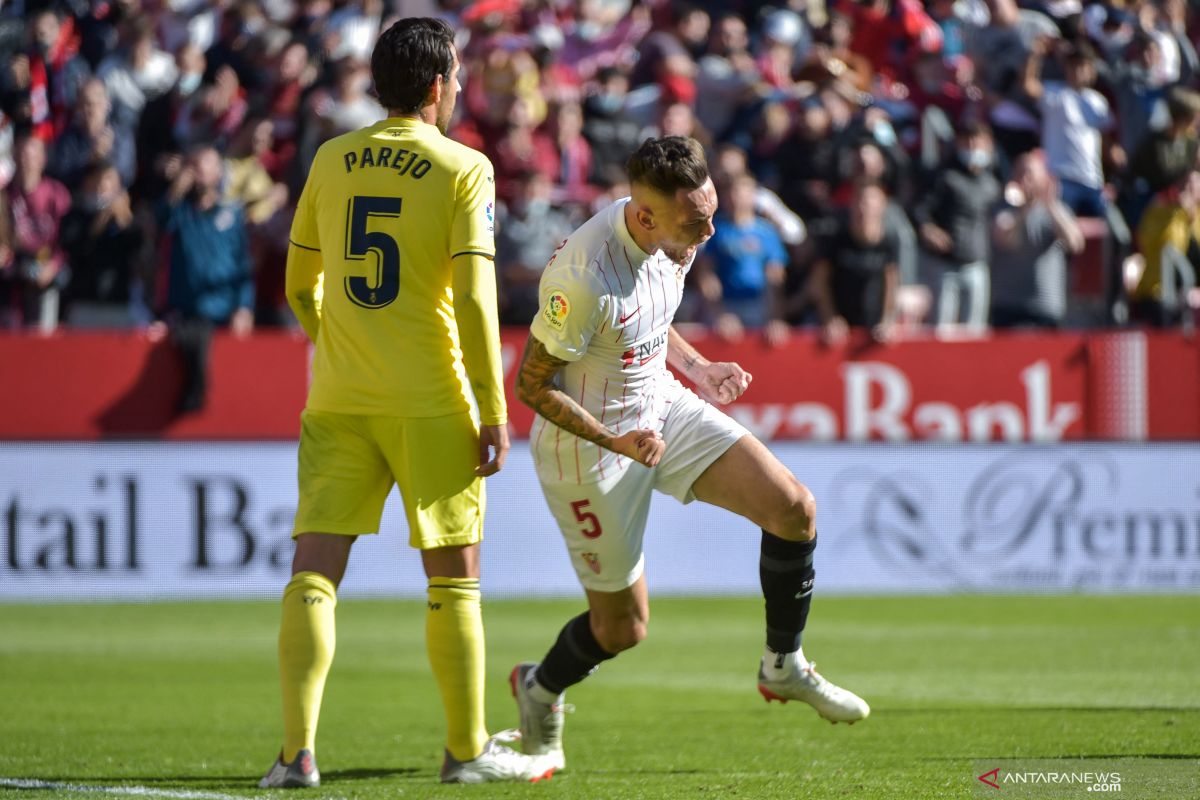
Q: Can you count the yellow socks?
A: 2